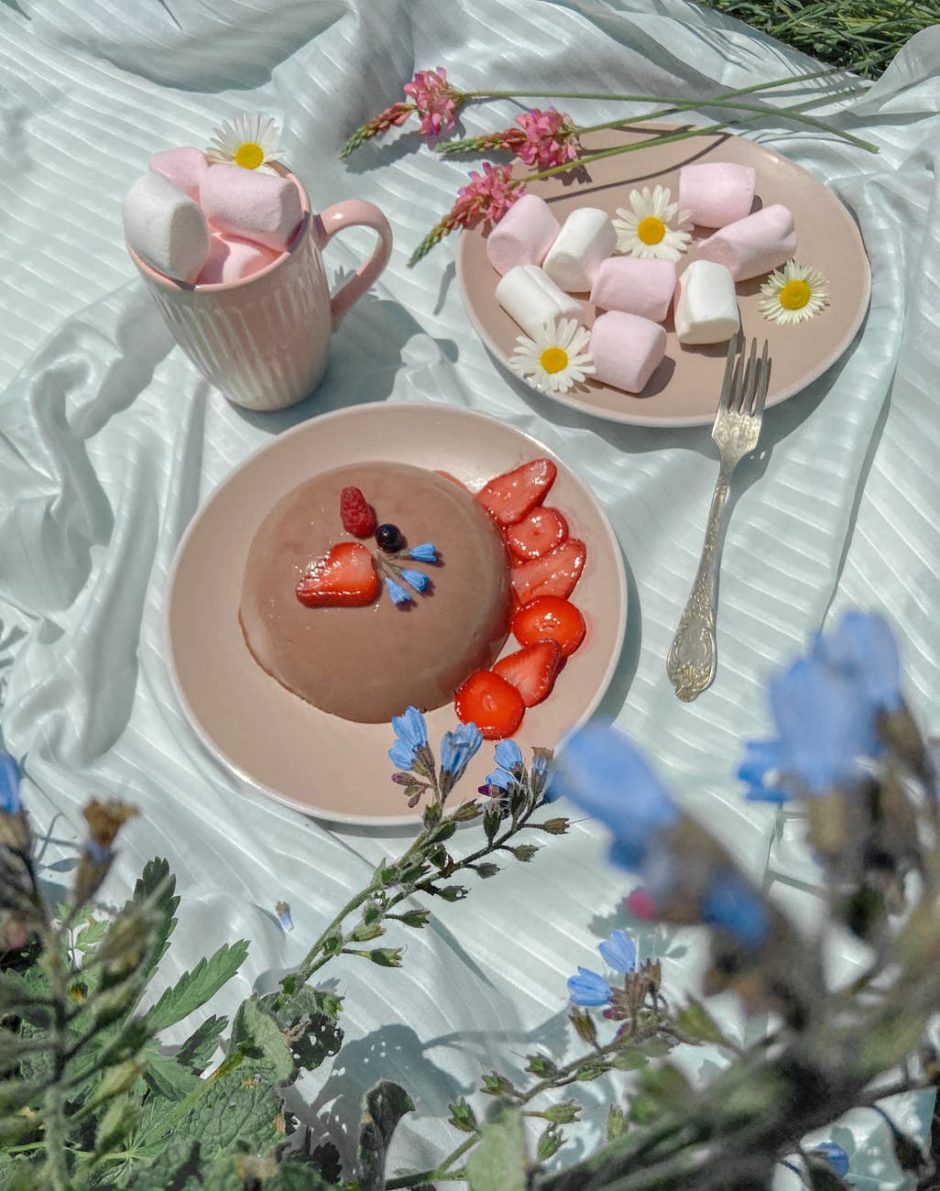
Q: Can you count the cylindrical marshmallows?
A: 12